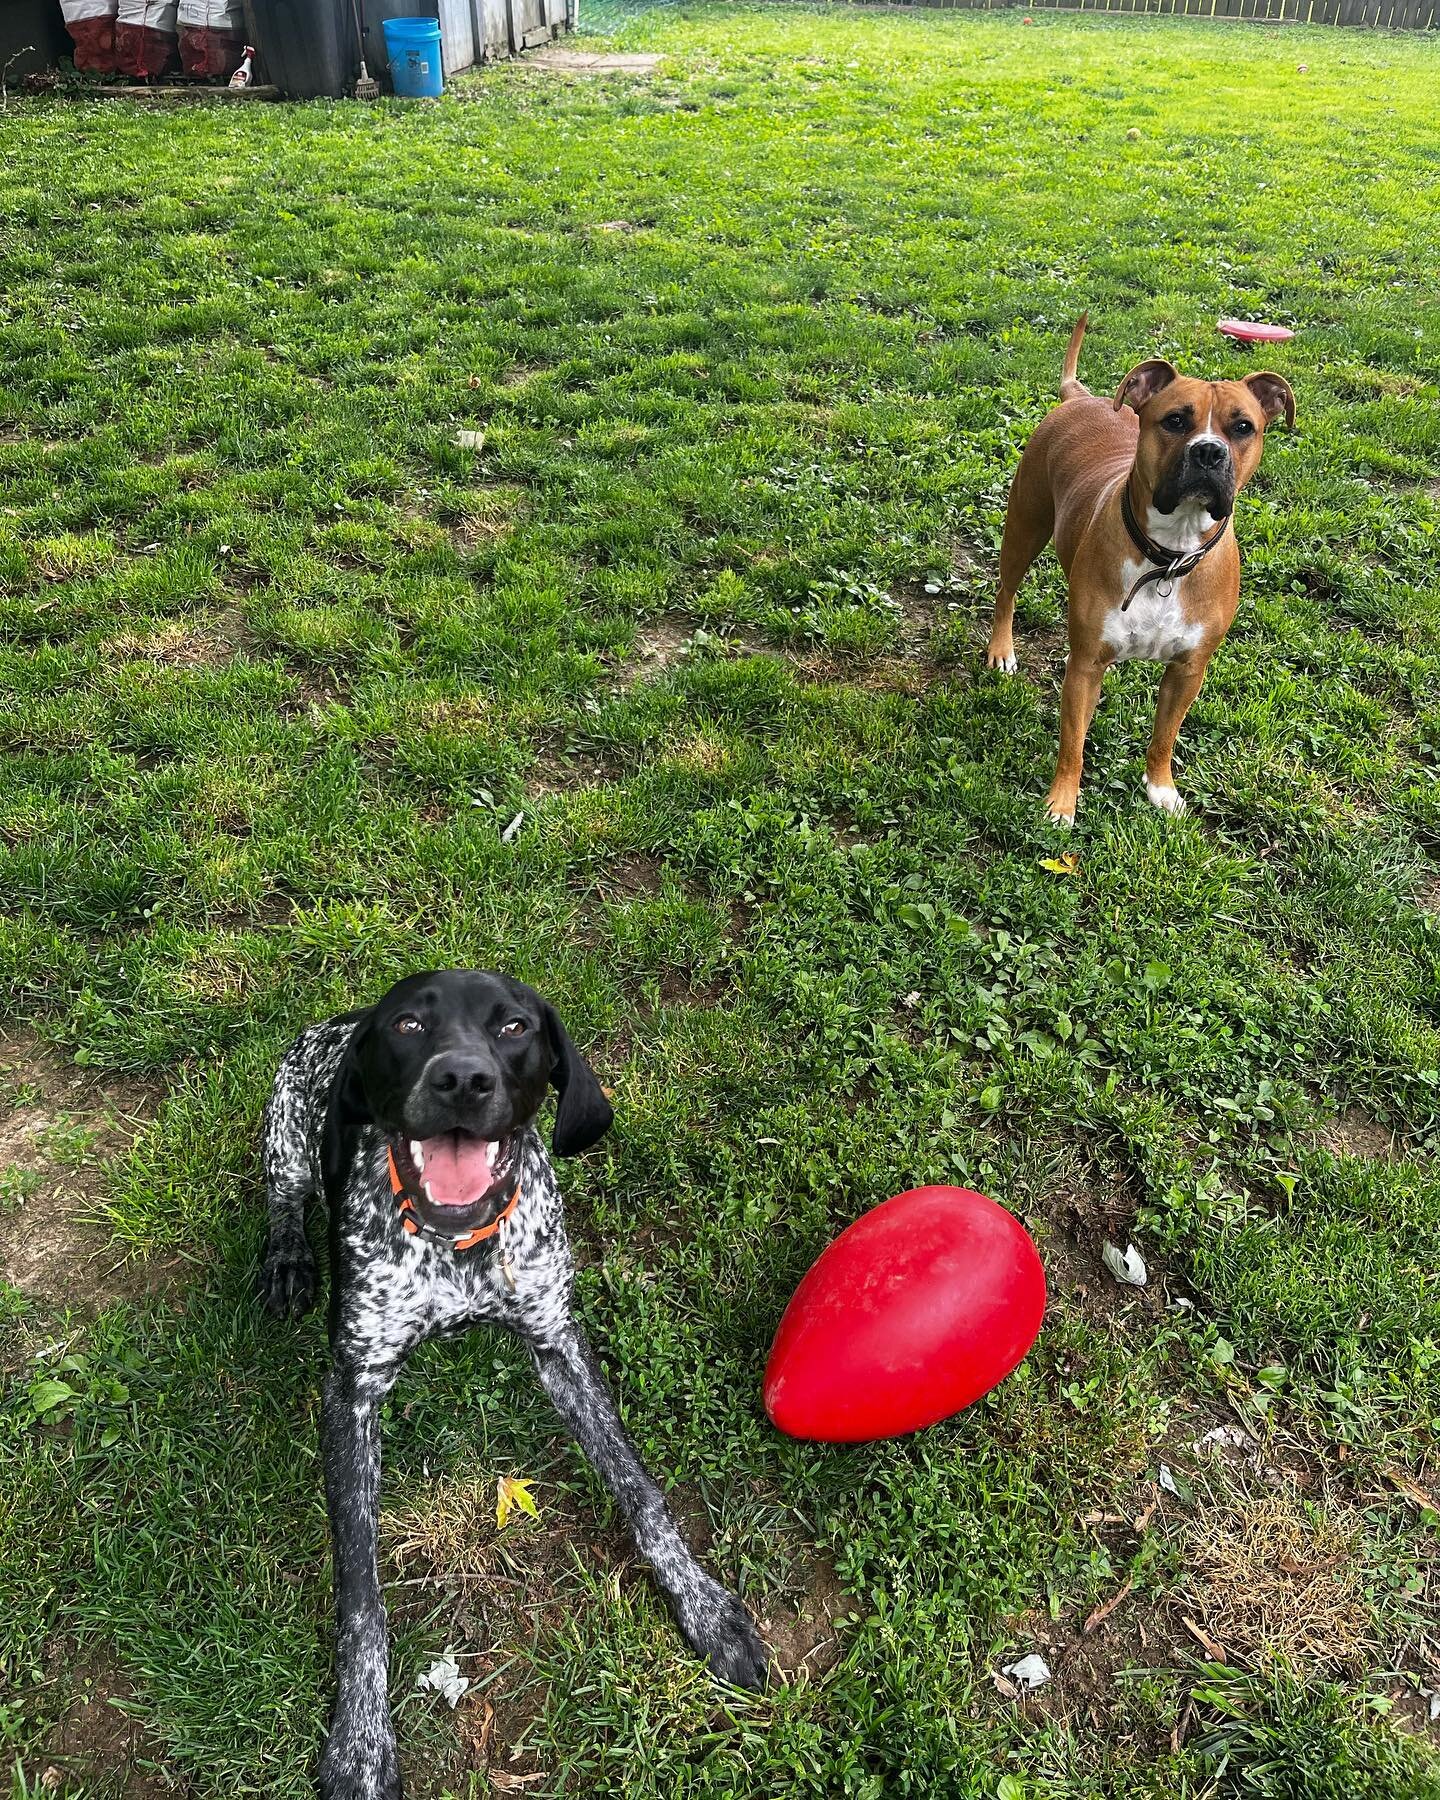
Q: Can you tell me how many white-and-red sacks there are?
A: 3